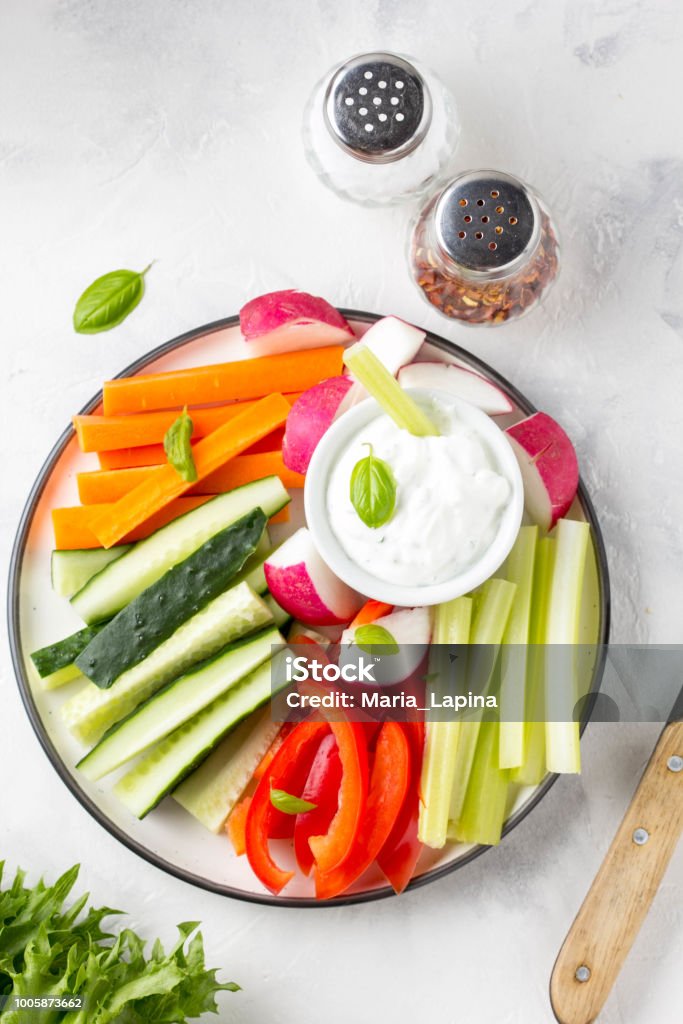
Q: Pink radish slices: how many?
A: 7